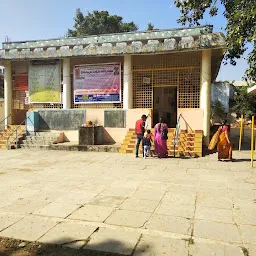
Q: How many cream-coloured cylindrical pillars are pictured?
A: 4